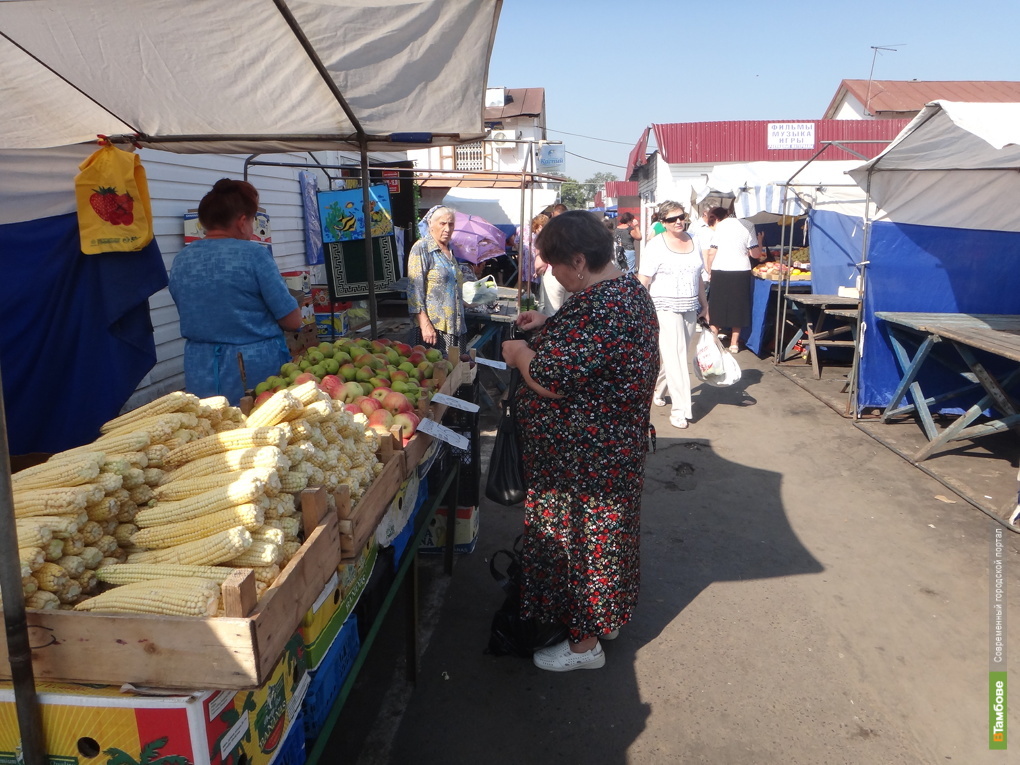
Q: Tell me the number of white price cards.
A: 3